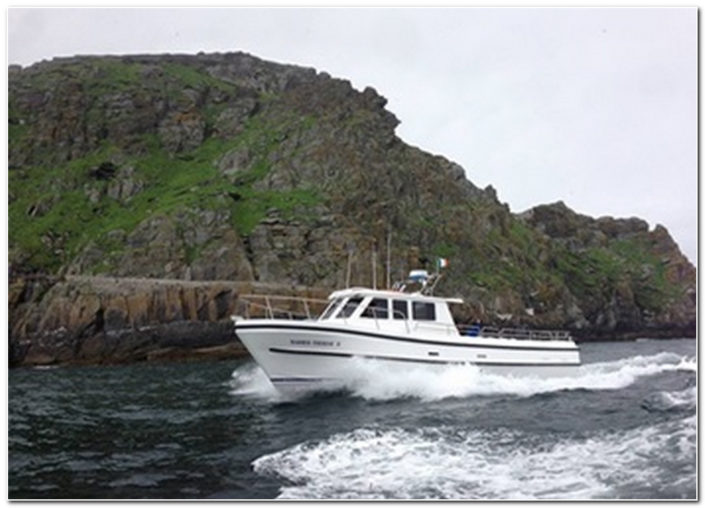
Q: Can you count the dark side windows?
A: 3